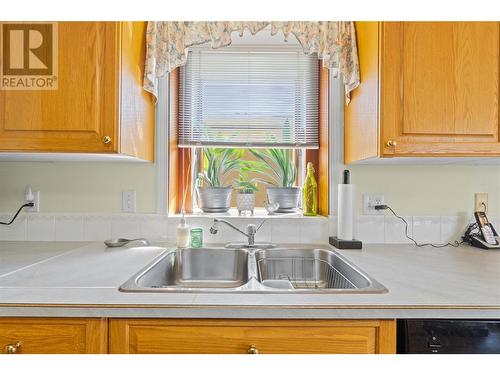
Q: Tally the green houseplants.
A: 3